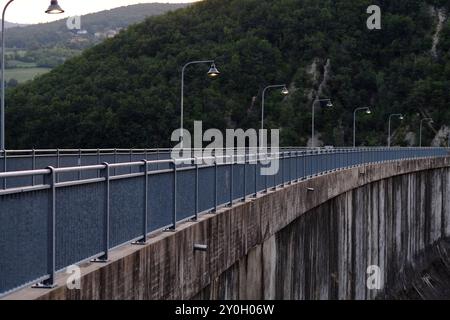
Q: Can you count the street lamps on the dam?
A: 7